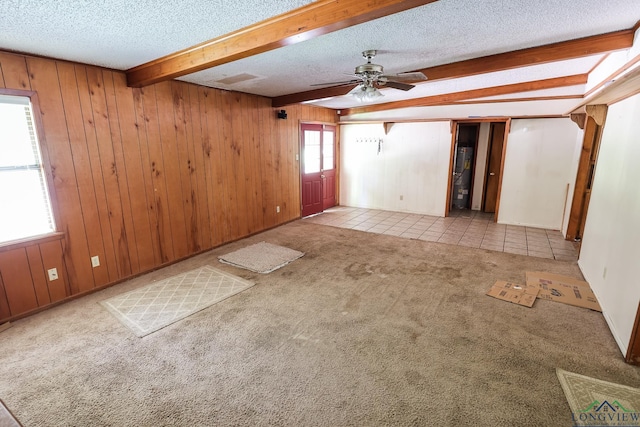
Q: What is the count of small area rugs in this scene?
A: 3